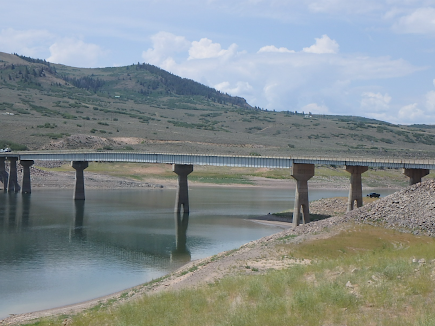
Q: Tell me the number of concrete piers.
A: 8